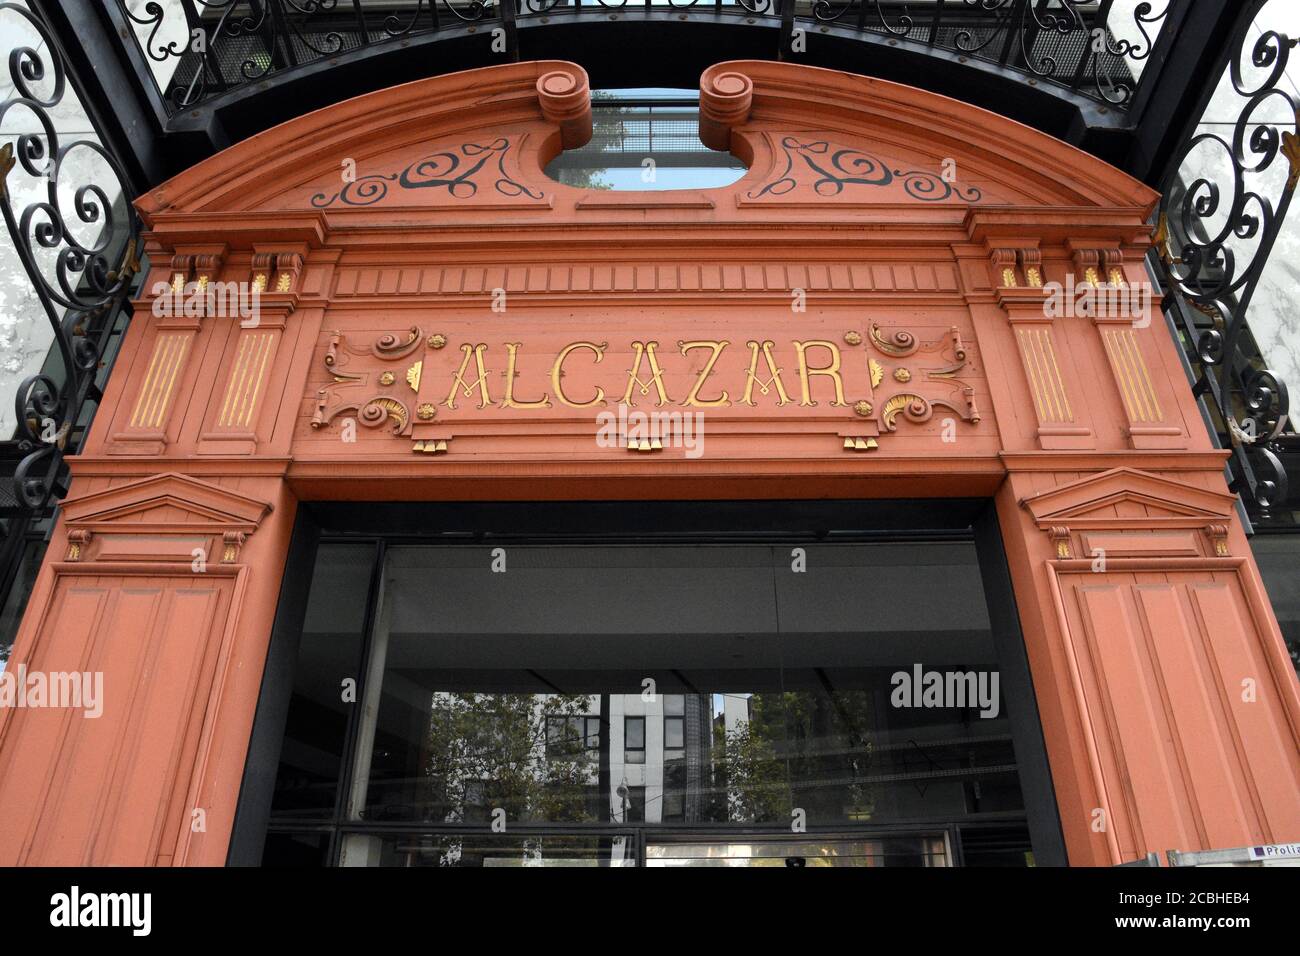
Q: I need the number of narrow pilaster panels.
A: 4